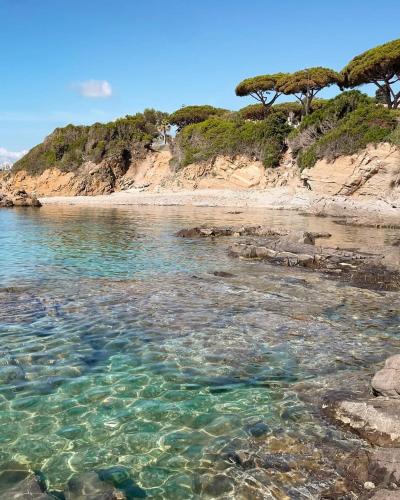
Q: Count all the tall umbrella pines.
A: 3